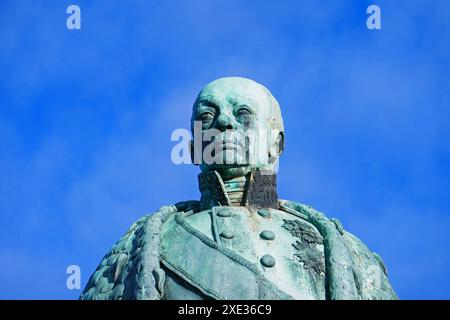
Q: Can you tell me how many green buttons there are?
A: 5